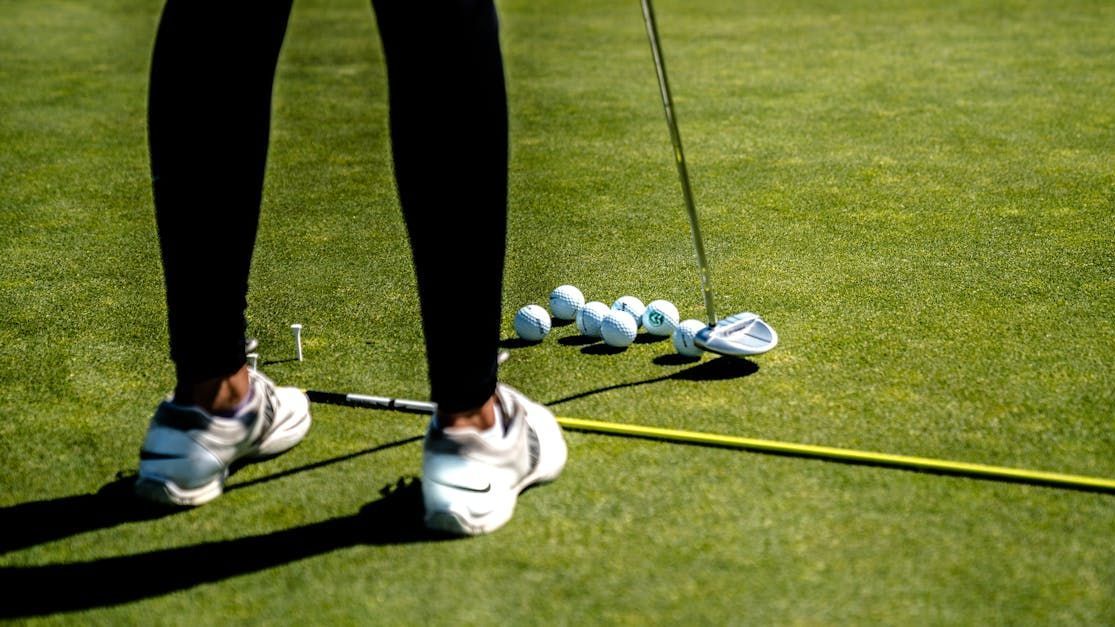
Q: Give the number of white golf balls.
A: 7